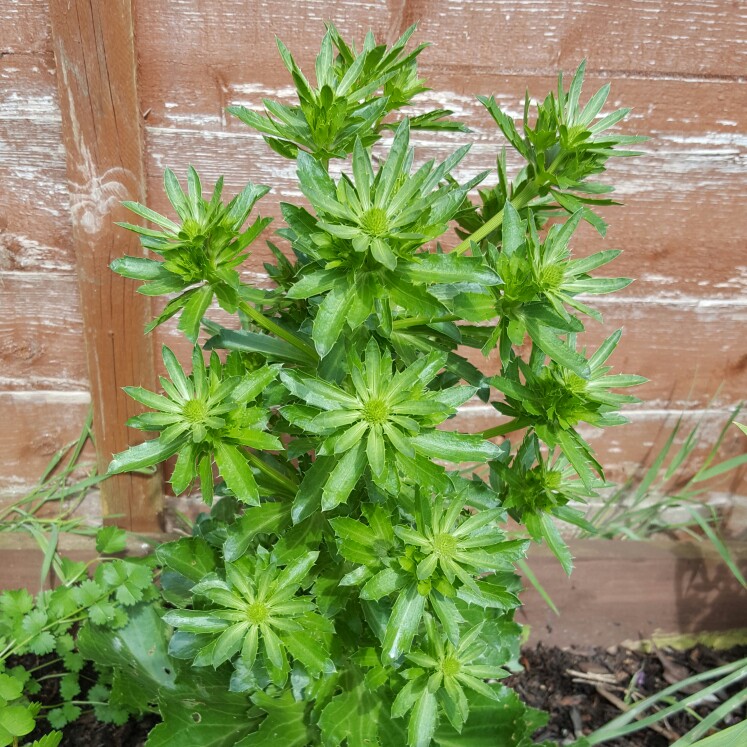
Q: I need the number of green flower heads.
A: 12